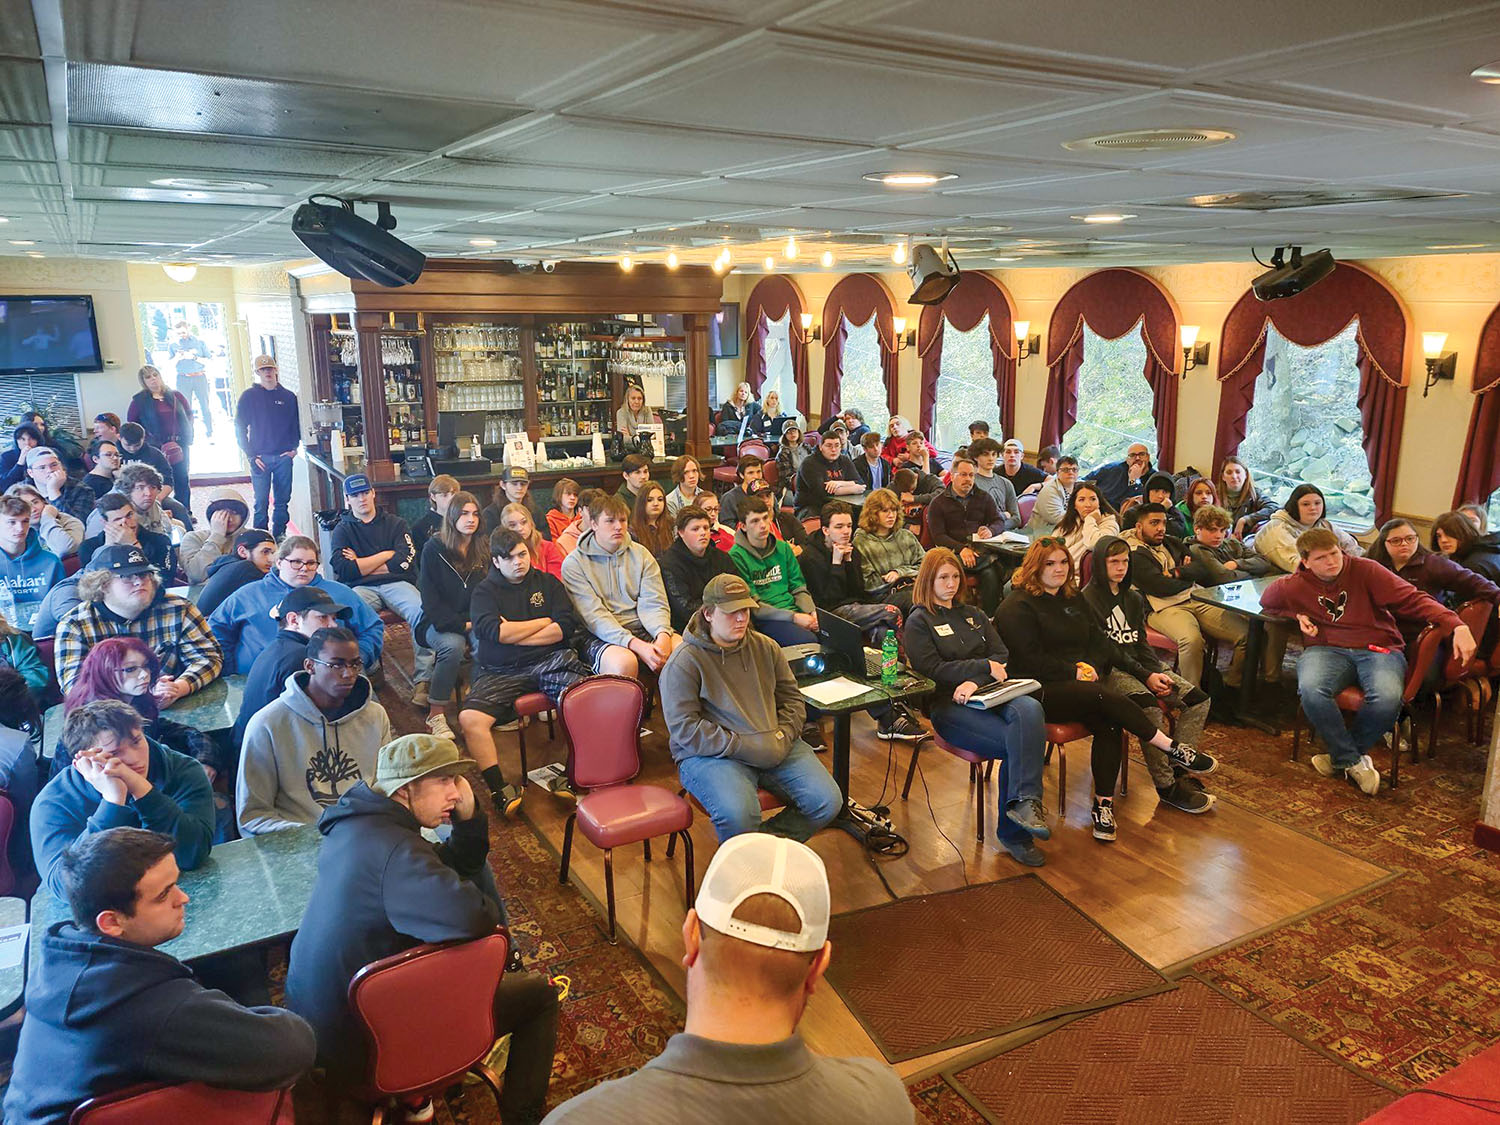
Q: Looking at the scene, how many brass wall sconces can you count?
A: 5